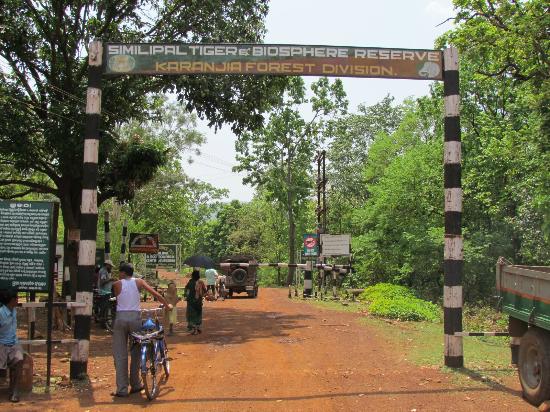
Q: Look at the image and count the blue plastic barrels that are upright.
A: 0